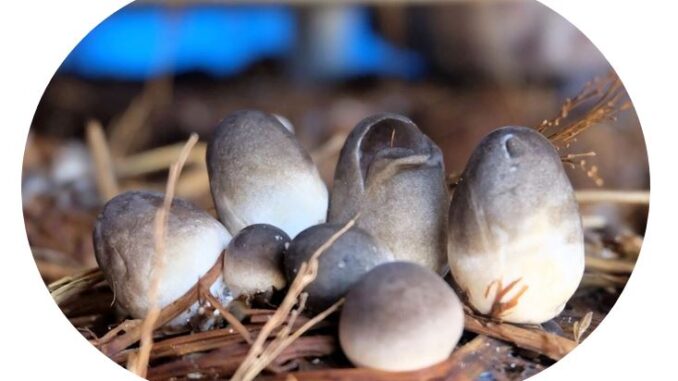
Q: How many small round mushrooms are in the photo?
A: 3